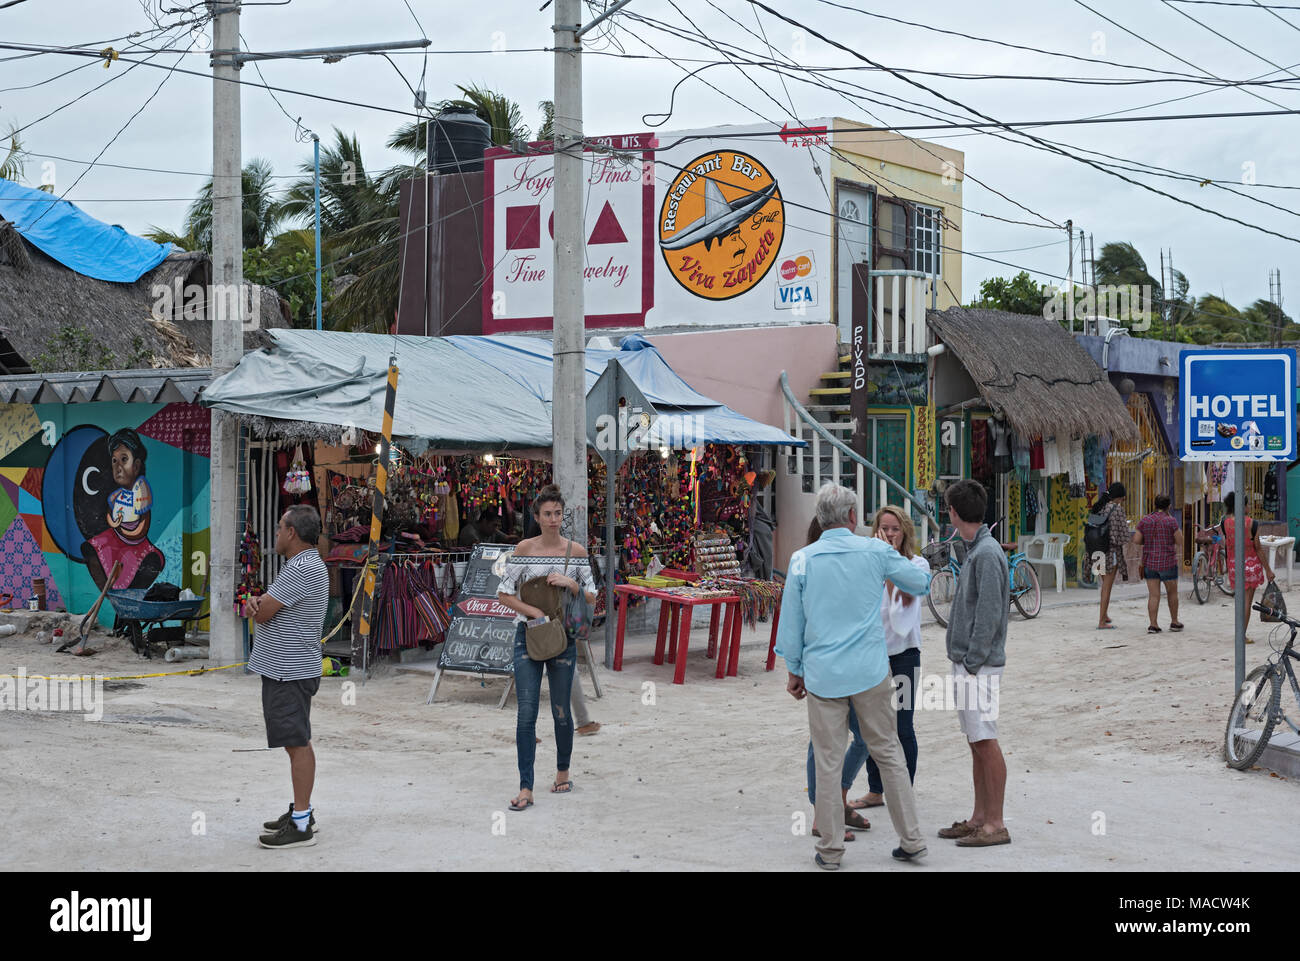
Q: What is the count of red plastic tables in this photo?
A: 2